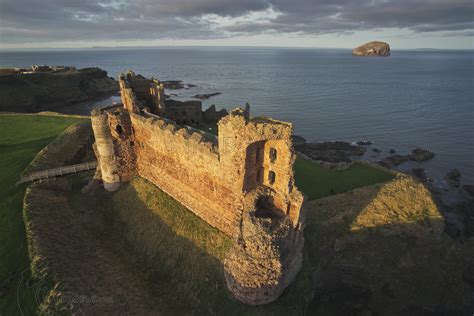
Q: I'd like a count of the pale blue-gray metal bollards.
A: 0